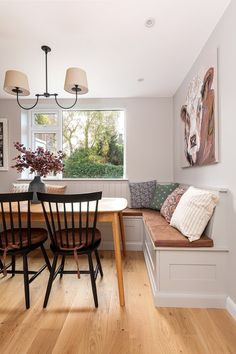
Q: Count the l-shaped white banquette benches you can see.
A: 1